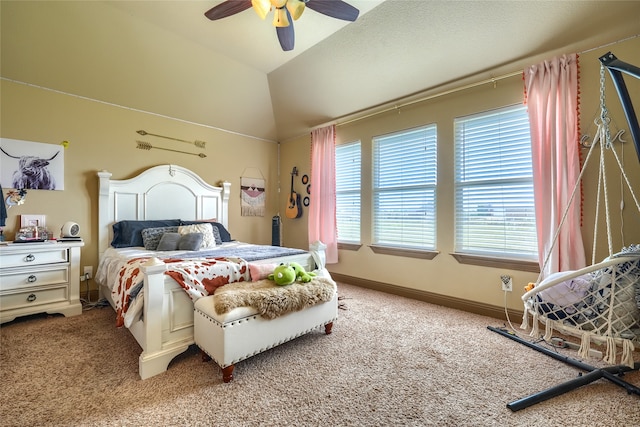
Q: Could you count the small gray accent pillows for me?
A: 2